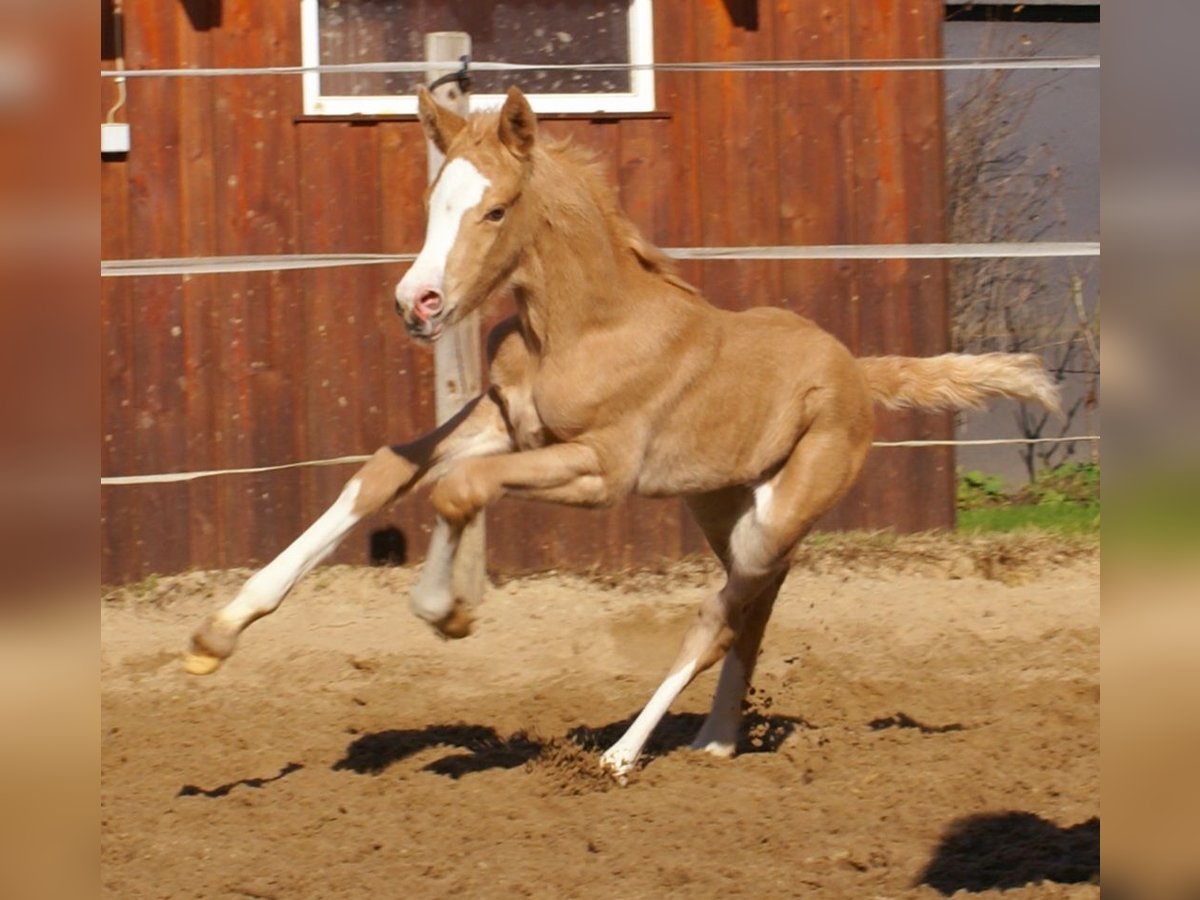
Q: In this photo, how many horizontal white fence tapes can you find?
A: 3